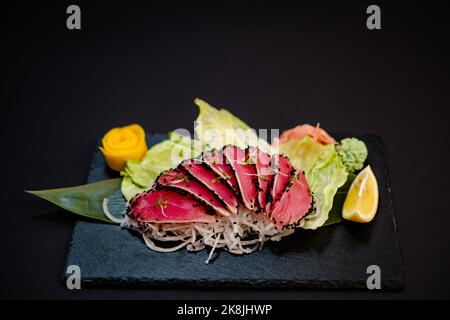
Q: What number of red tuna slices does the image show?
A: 8